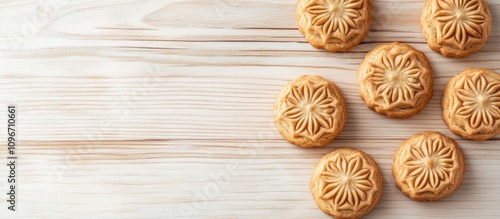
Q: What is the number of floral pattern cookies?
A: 7